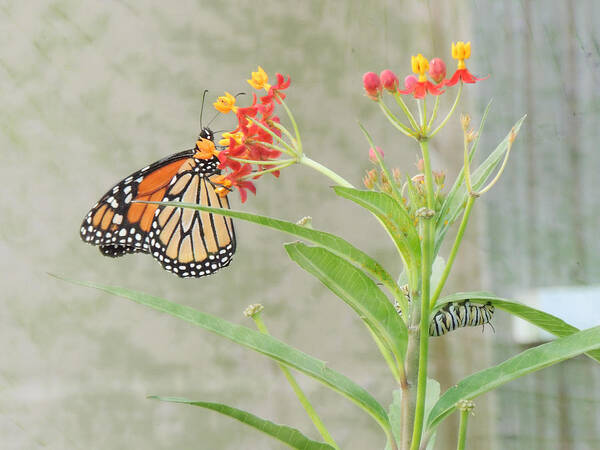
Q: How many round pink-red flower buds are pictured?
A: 5